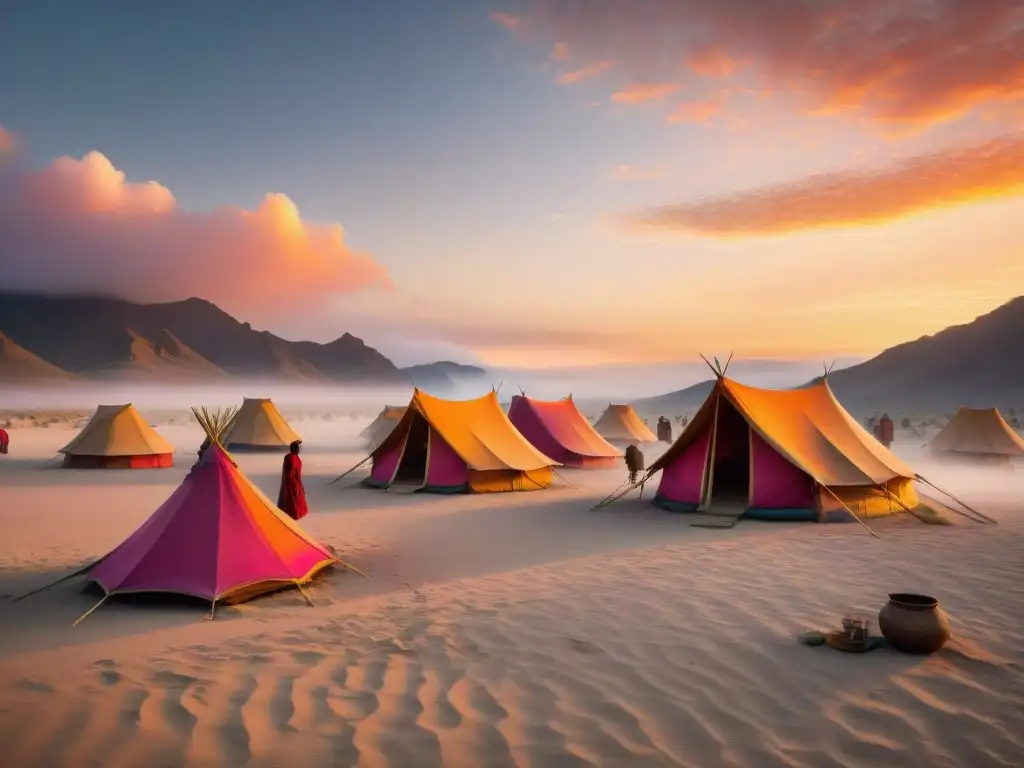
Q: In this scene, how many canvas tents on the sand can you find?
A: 9